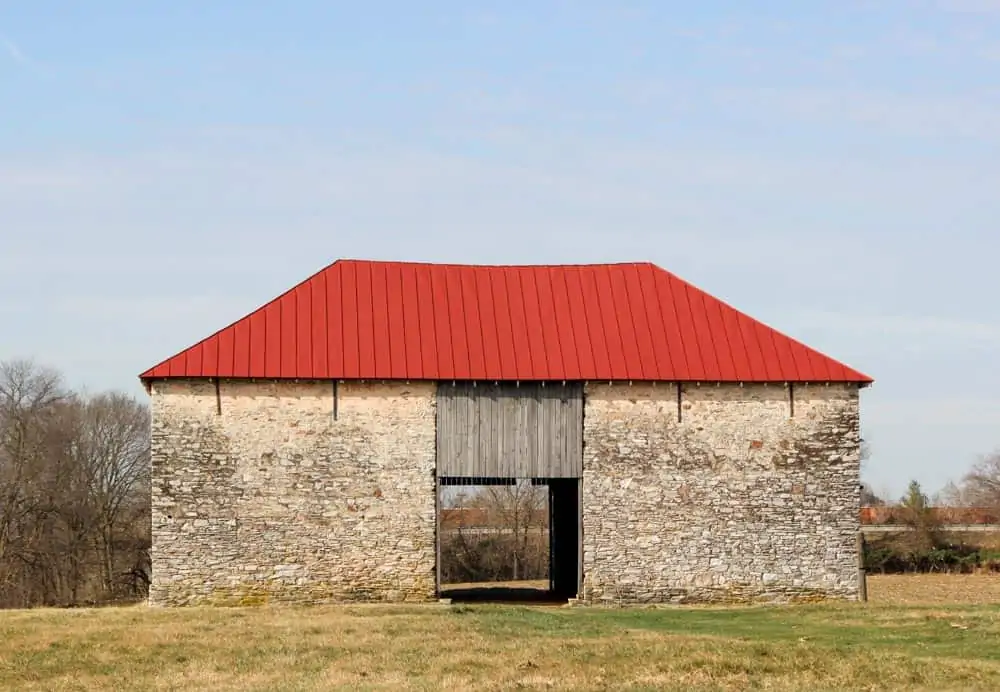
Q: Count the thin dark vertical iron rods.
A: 4